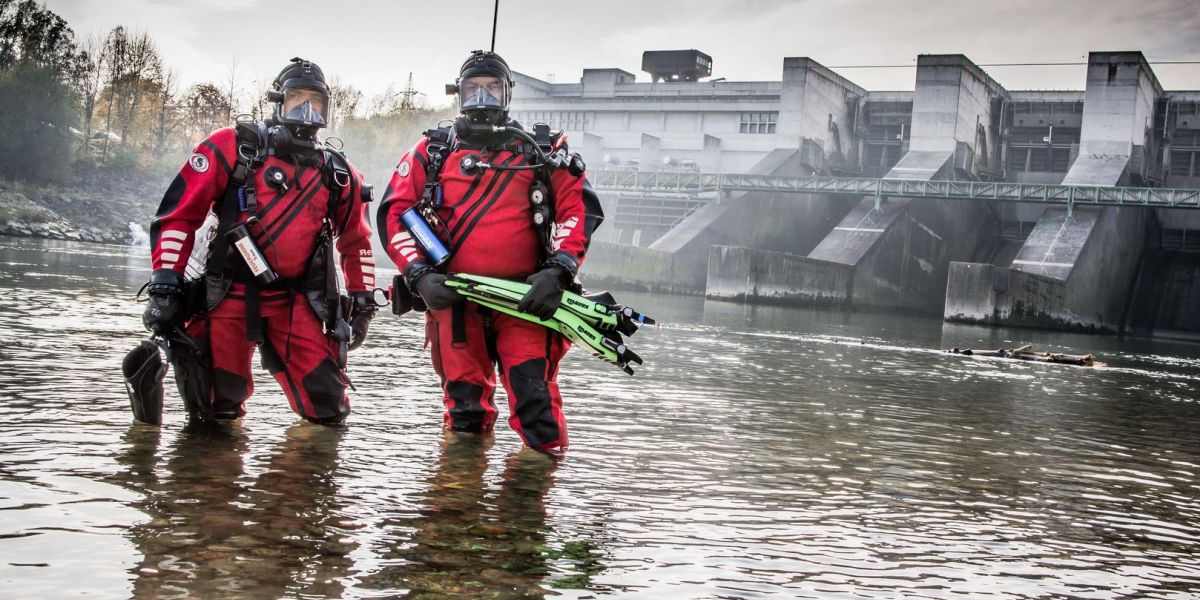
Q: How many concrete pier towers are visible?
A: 3